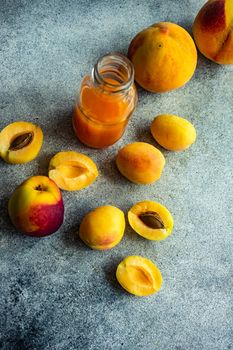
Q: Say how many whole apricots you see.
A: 3